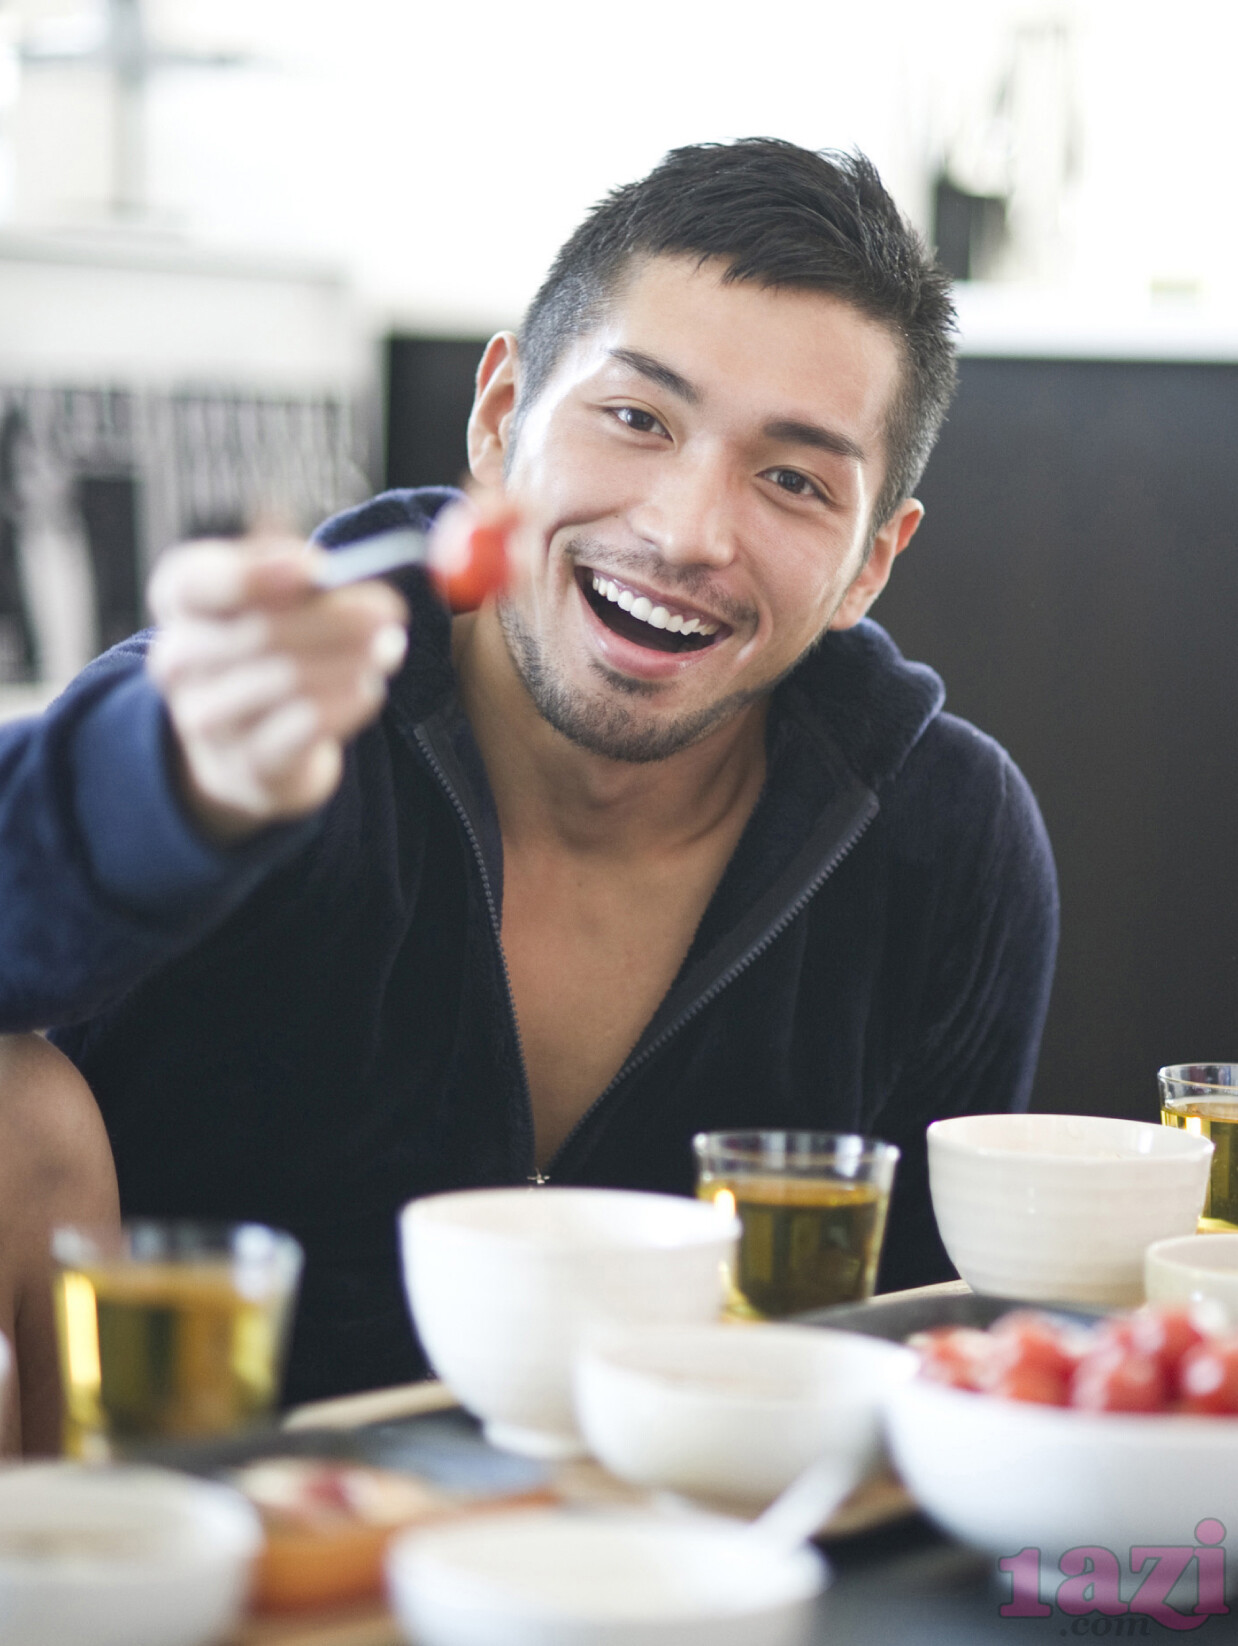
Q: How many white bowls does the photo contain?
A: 7